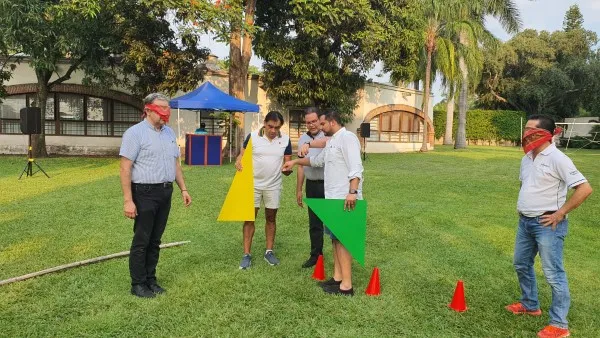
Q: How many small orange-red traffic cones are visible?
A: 3